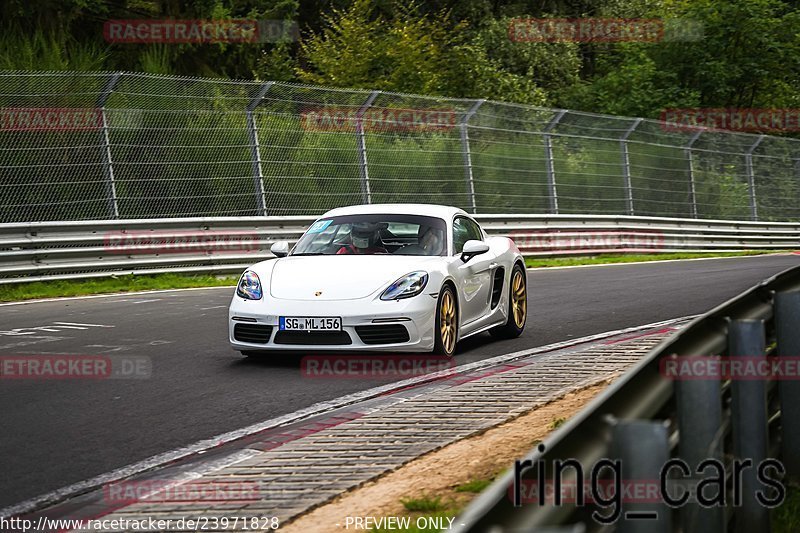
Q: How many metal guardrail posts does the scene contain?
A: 4